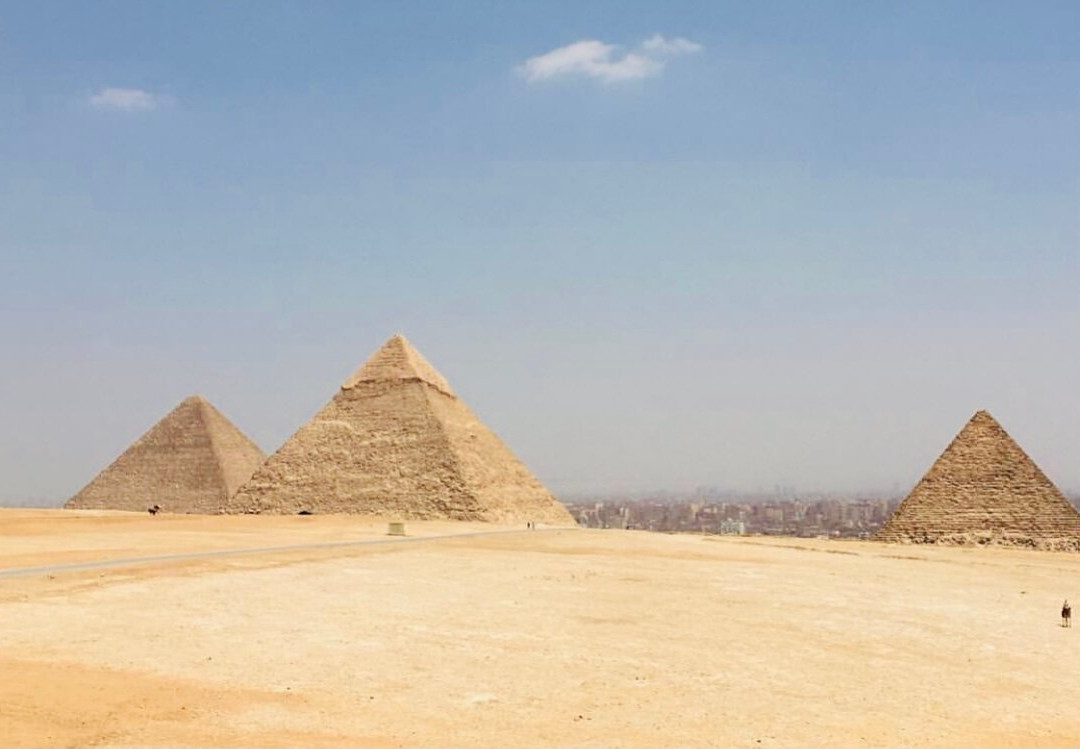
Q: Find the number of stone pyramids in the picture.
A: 3